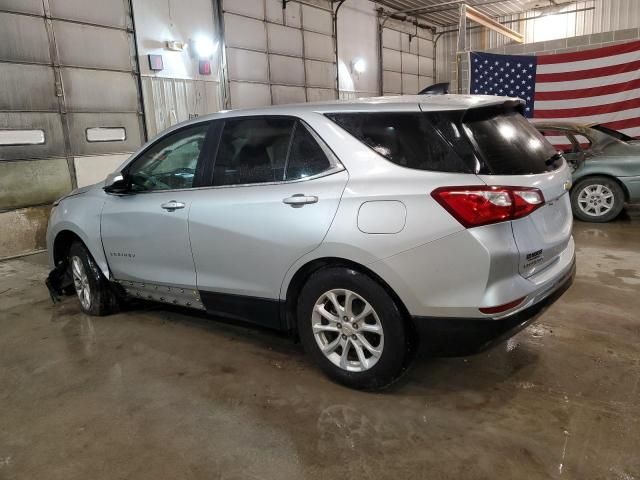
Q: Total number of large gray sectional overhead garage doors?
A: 3